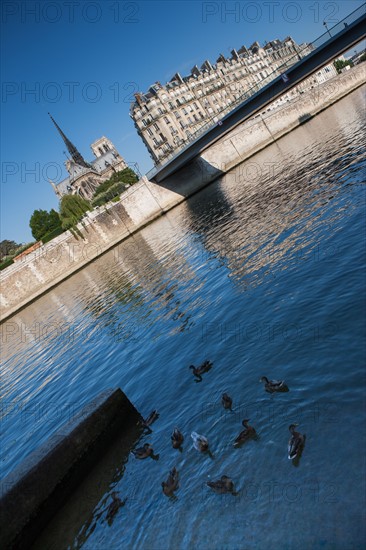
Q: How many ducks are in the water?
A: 12